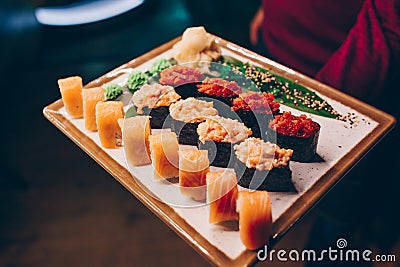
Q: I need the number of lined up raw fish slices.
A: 8